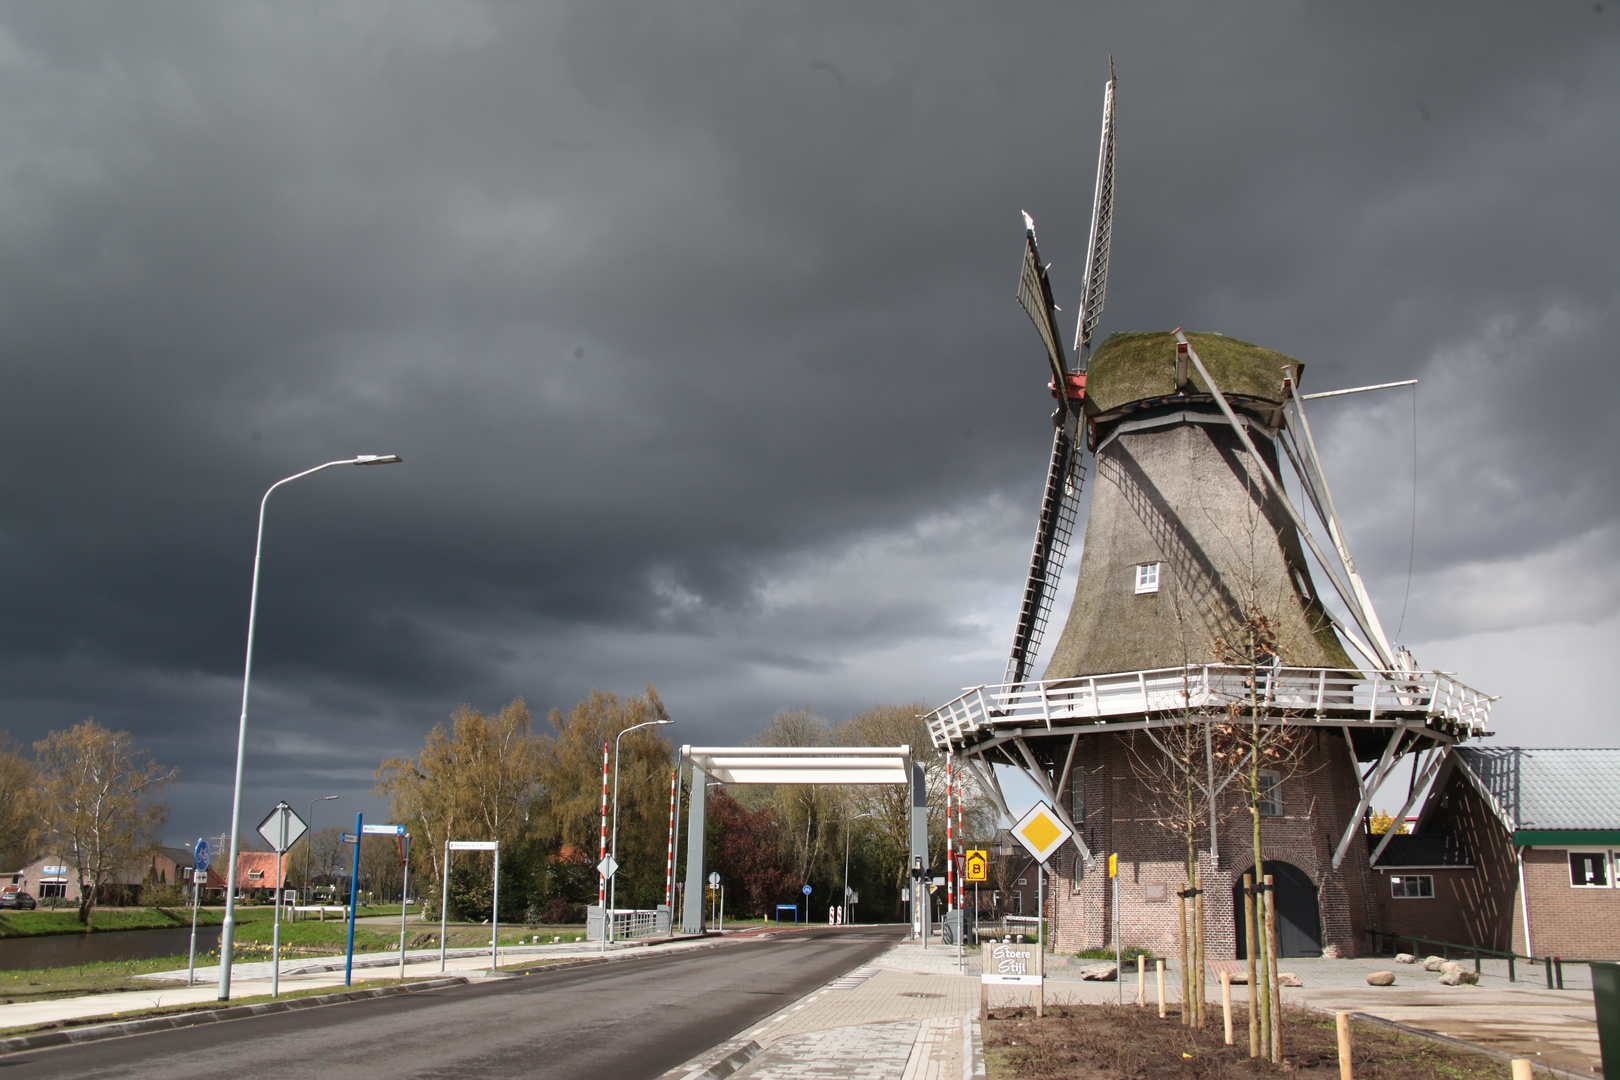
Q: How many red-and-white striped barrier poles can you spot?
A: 4